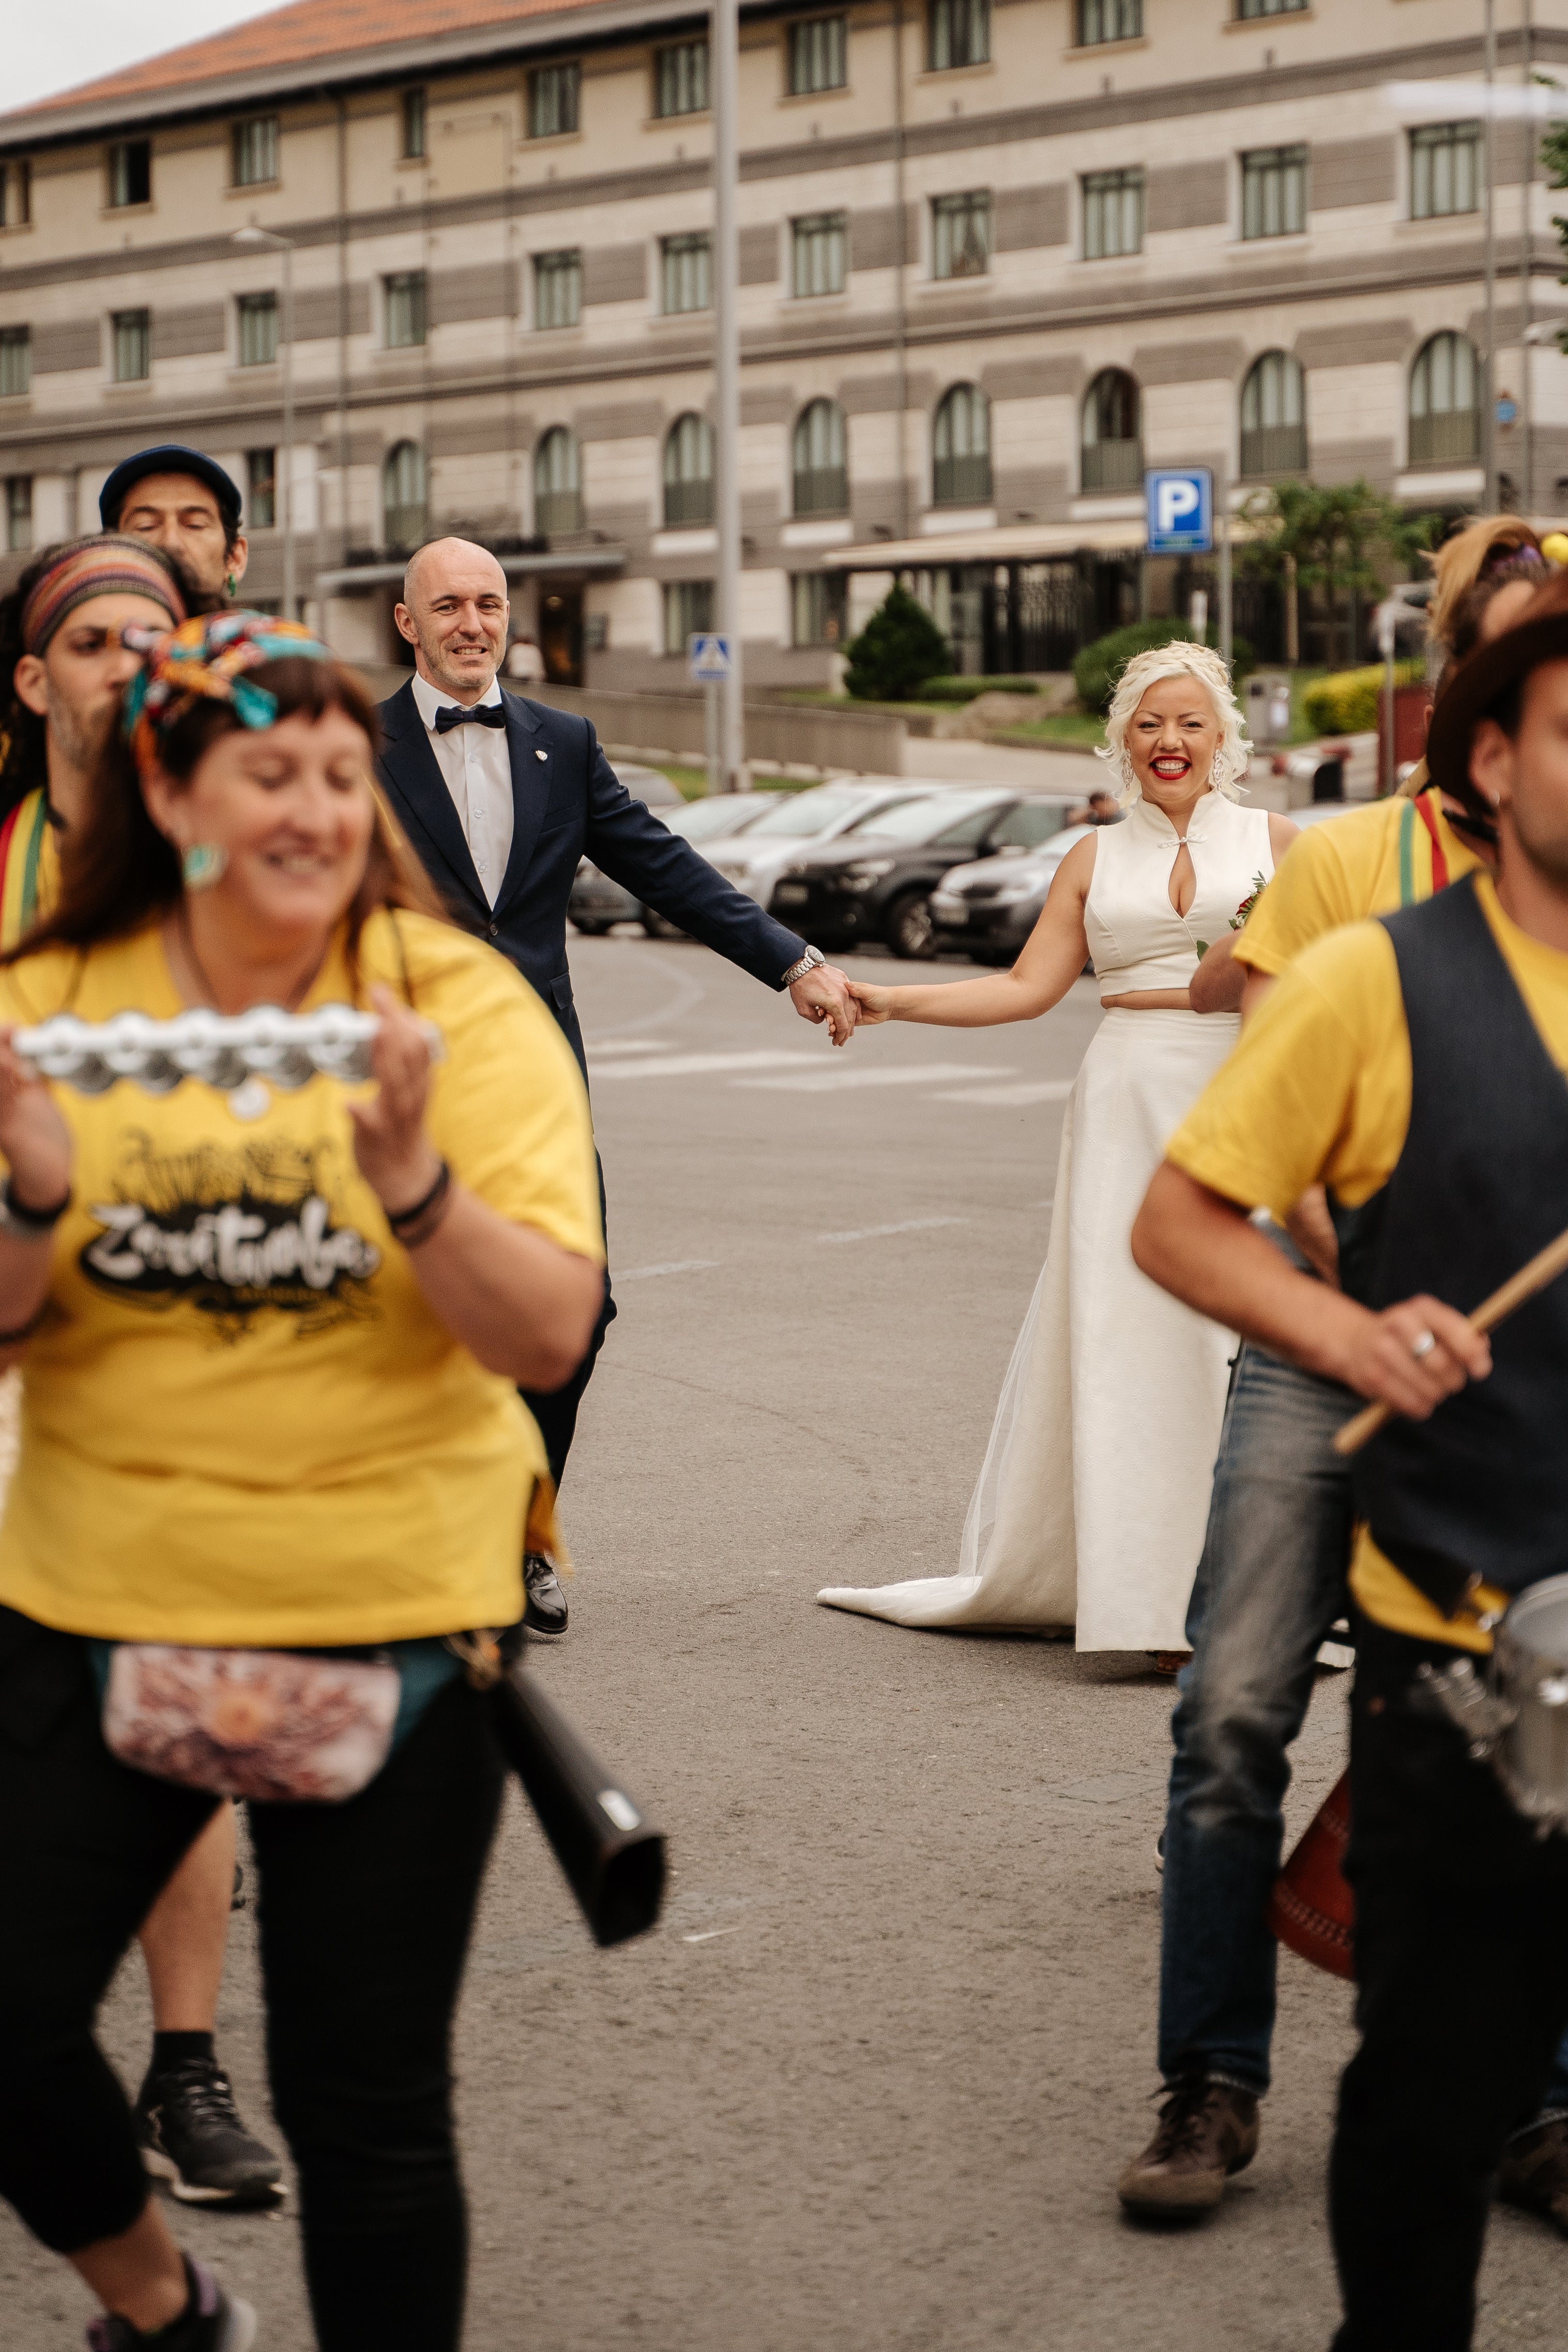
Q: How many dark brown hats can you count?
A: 1